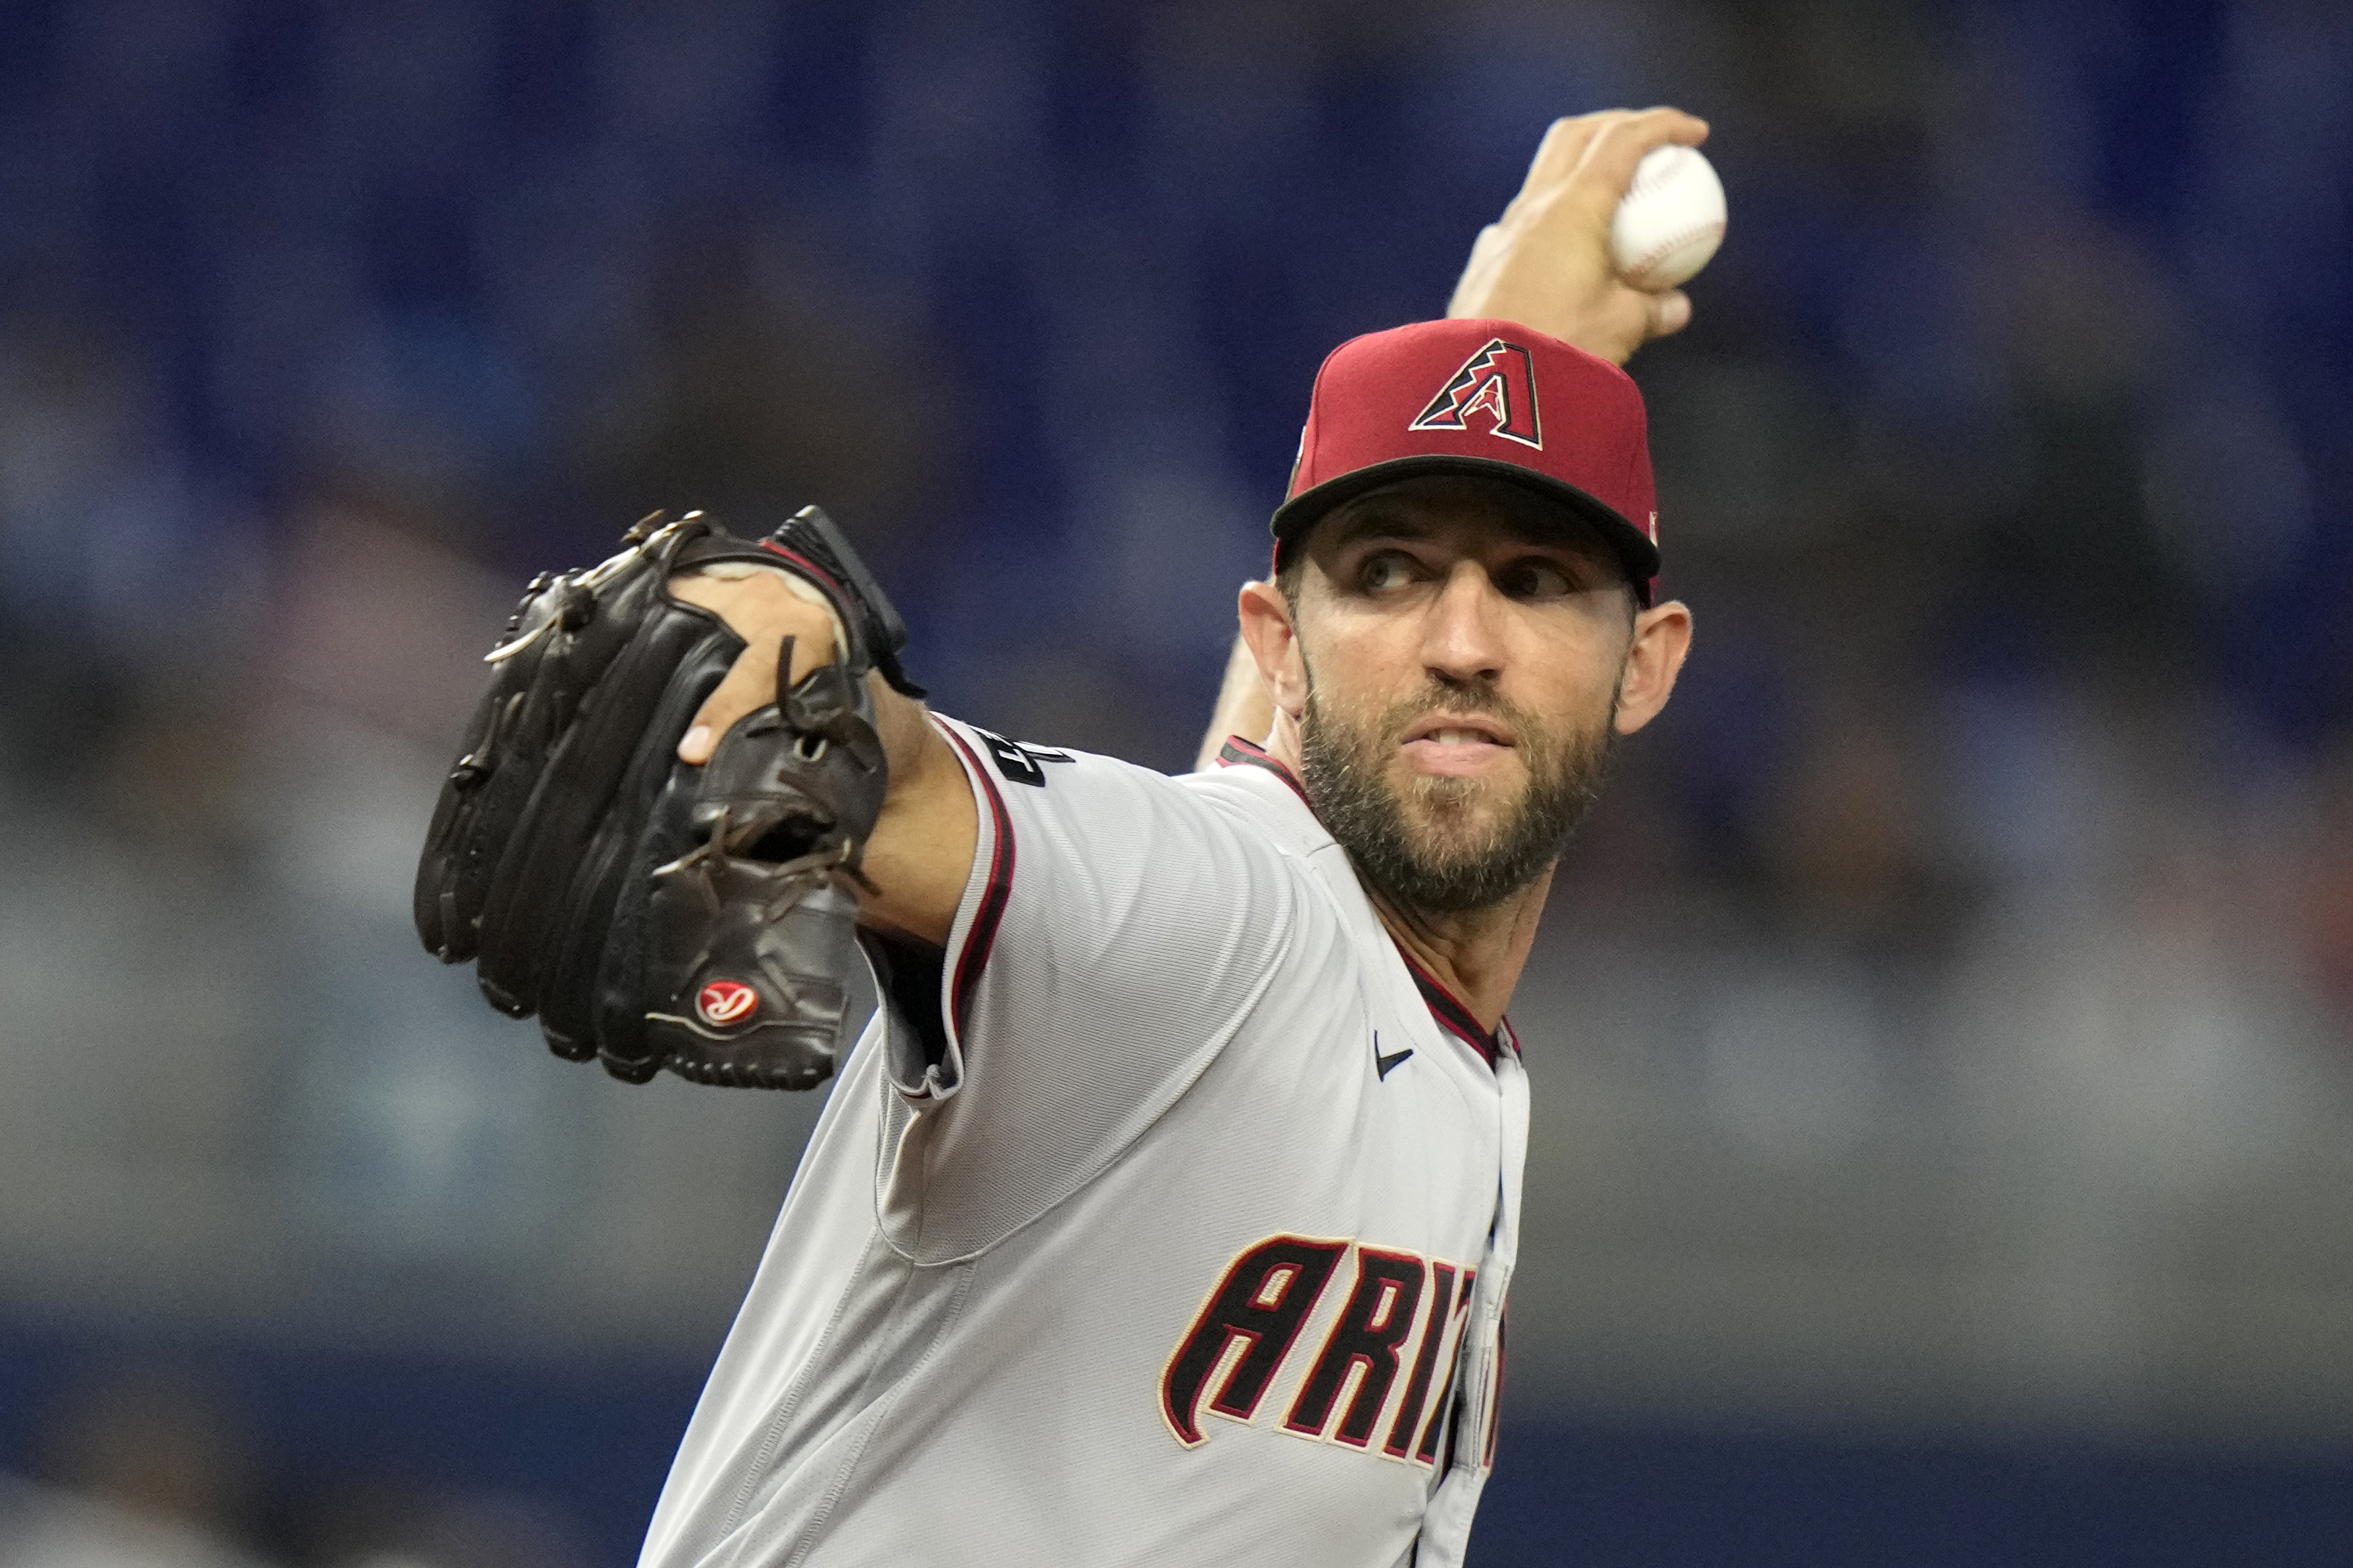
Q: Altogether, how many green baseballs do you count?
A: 0